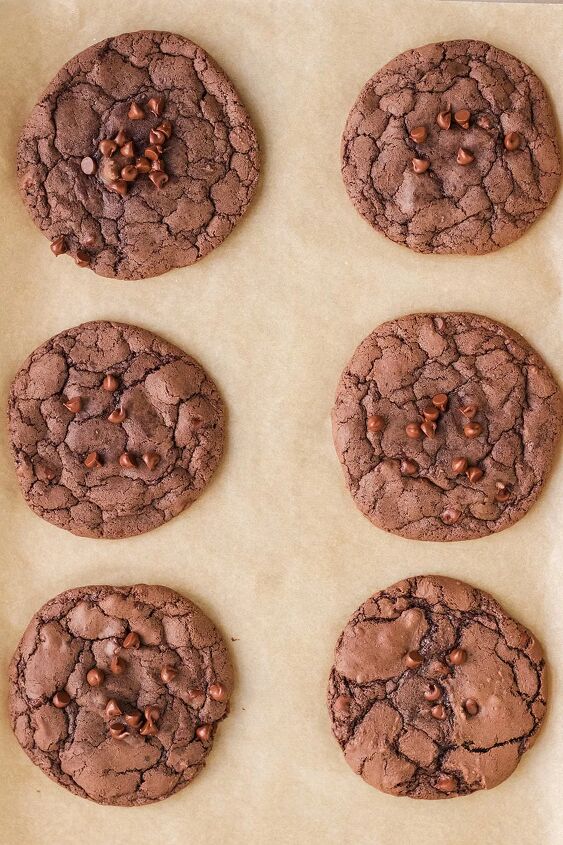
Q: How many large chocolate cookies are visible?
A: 6